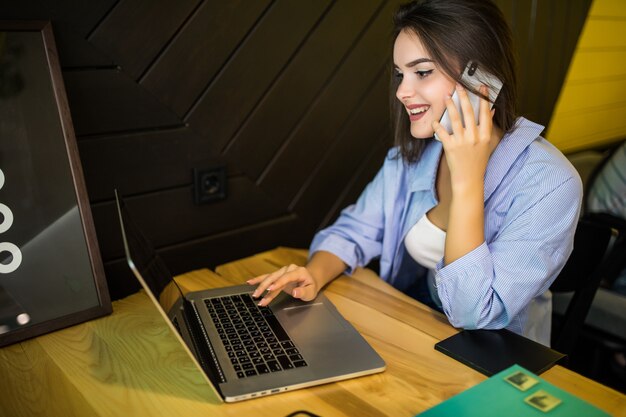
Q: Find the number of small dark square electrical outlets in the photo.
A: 1